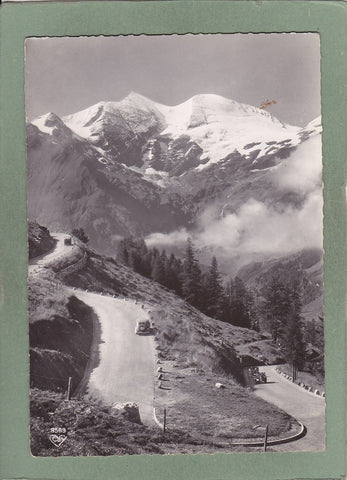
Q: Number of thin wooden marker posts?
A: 3